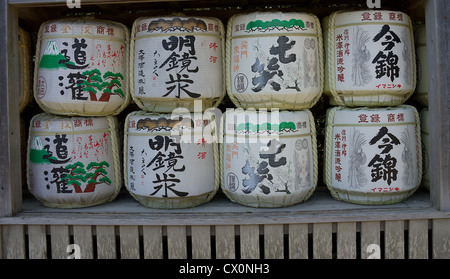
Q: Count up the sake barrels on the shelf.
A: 8